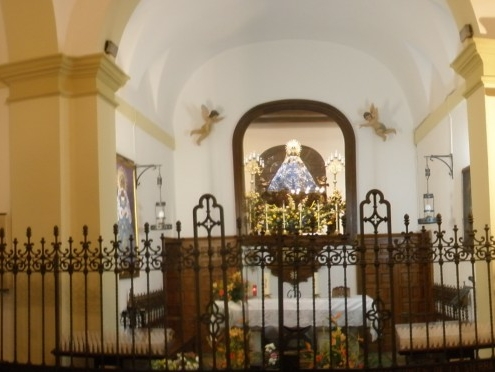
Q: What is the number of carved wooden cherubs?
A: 2